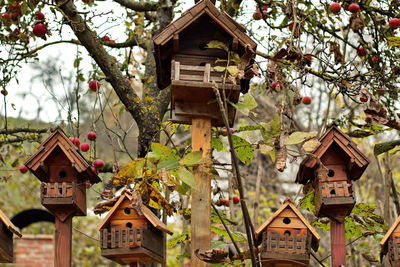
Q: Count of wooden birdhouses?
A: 7